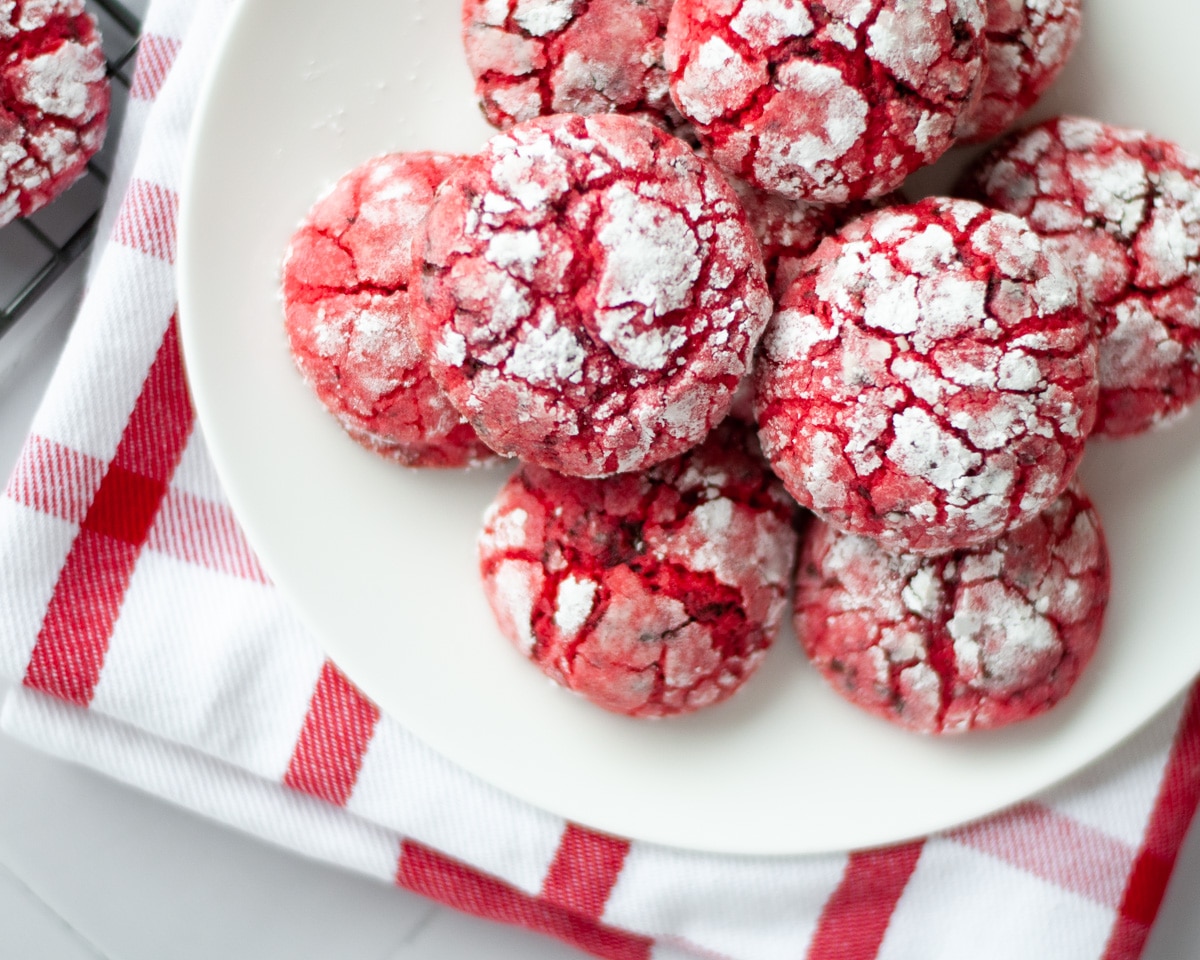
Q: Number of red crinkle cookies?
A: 11